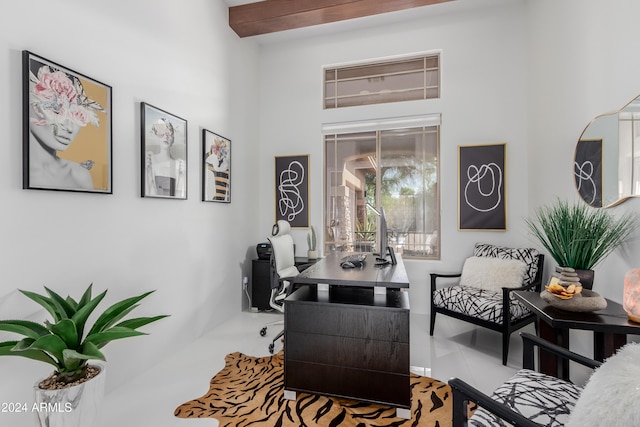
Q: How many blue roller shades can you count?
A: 0